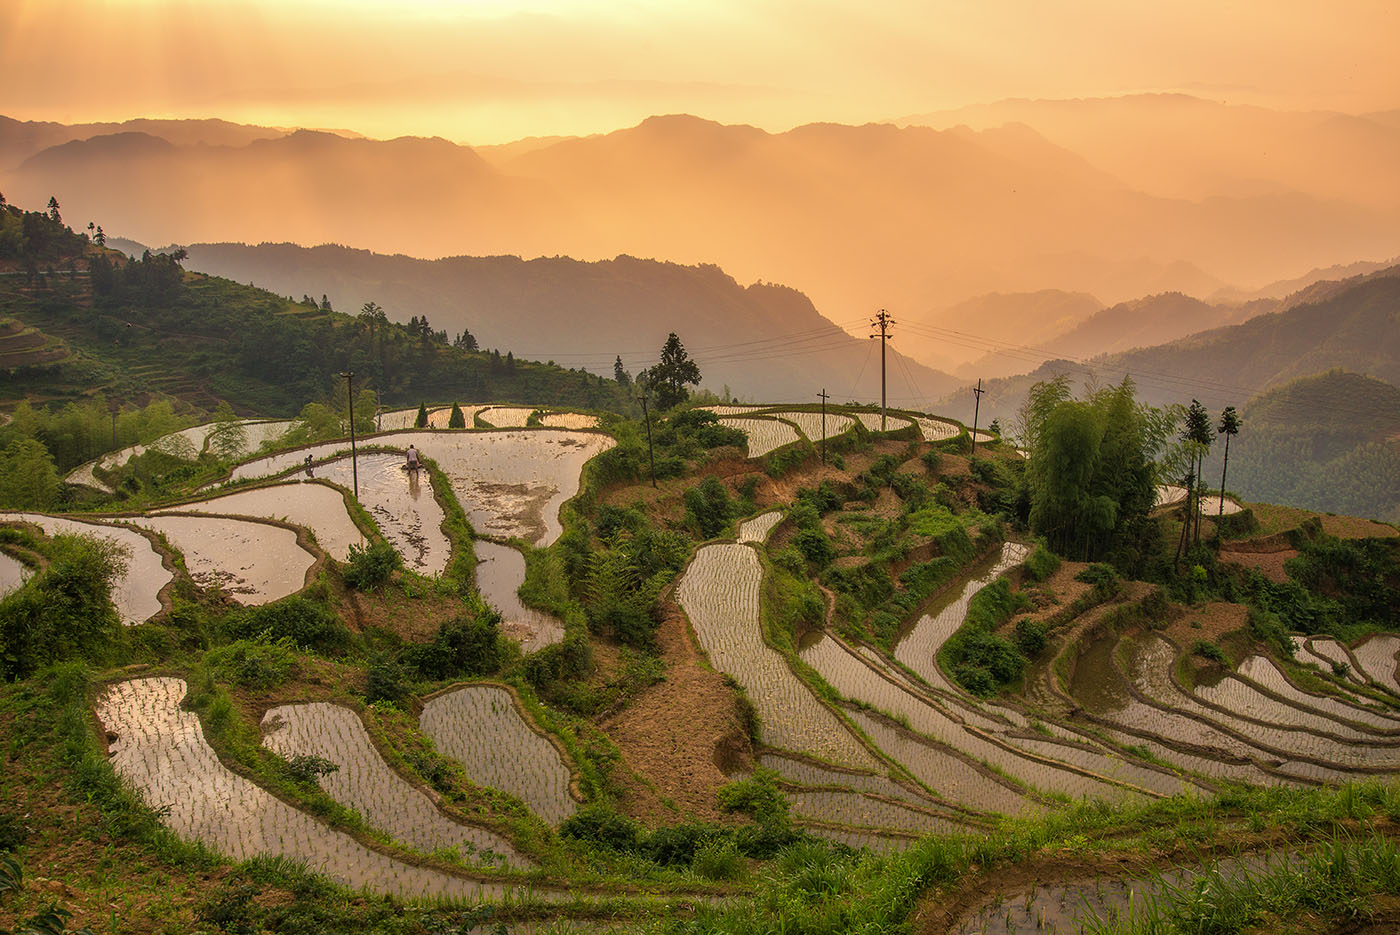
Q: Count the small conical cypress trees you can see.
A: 2